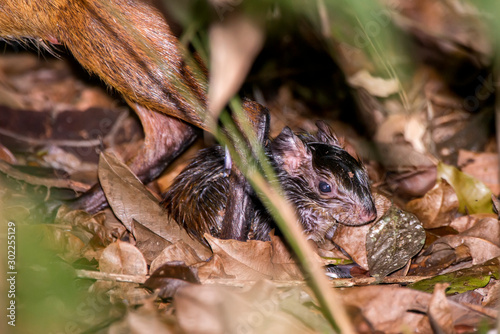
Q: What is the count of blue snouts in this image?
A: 0